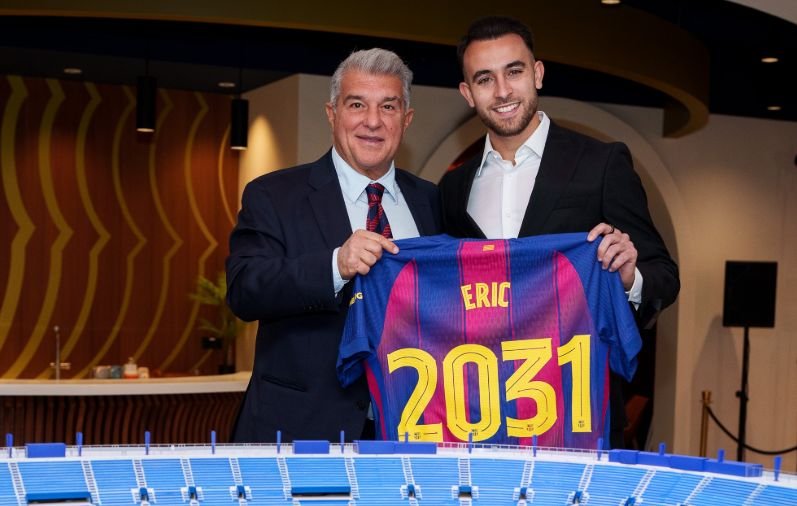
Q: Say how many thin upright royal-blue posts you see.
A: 13